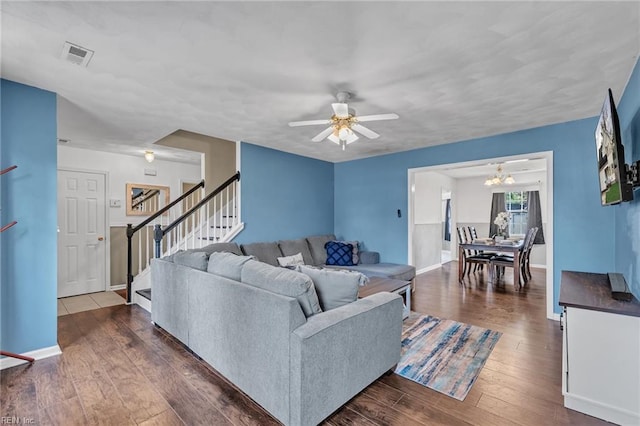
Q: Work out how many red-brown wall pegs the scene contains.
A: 2